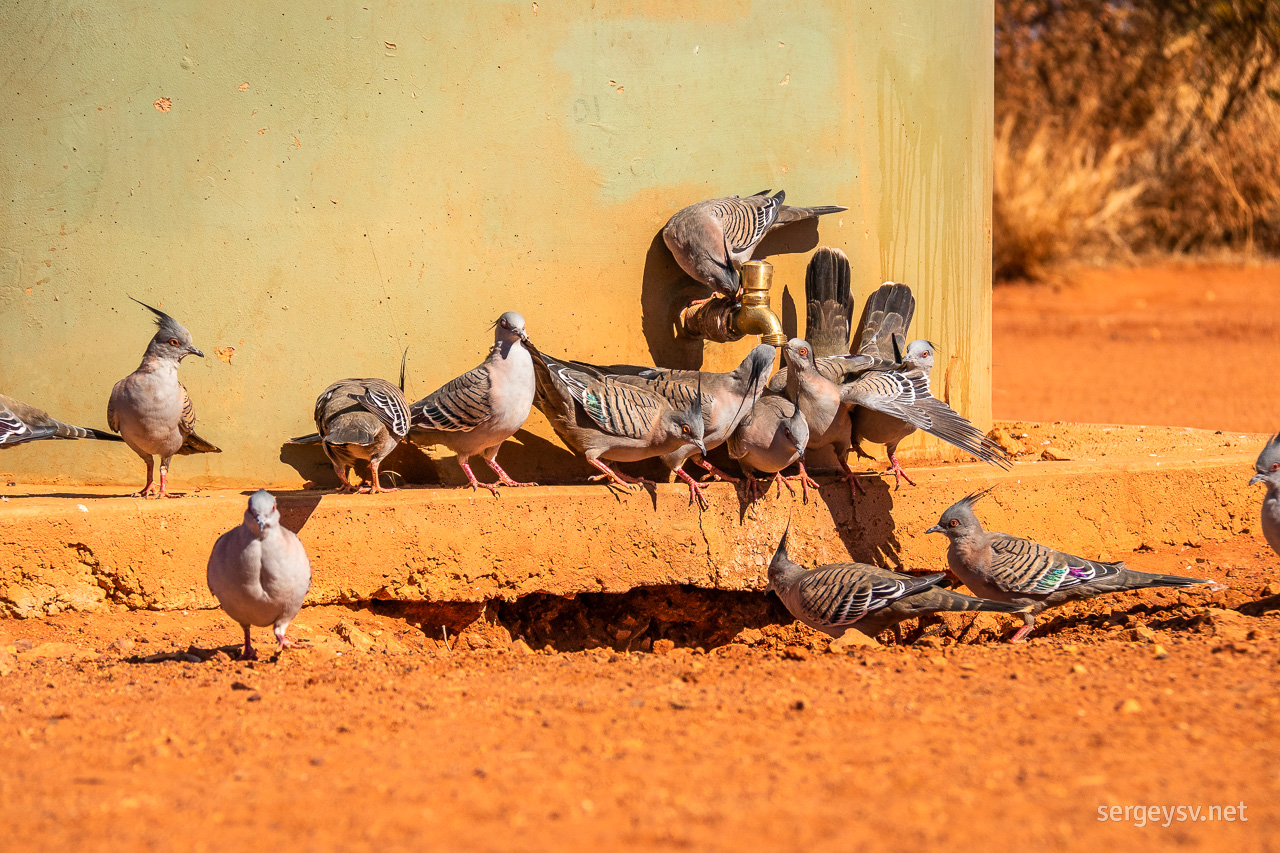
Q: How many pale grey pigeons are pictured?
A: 14